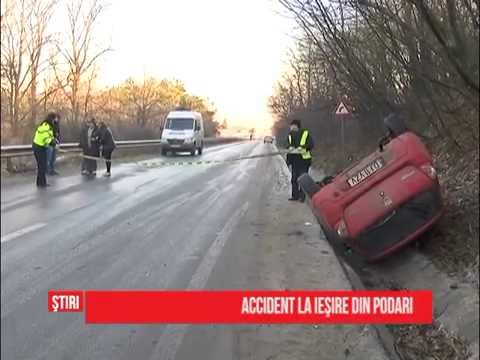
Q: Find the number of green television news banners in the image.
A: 0